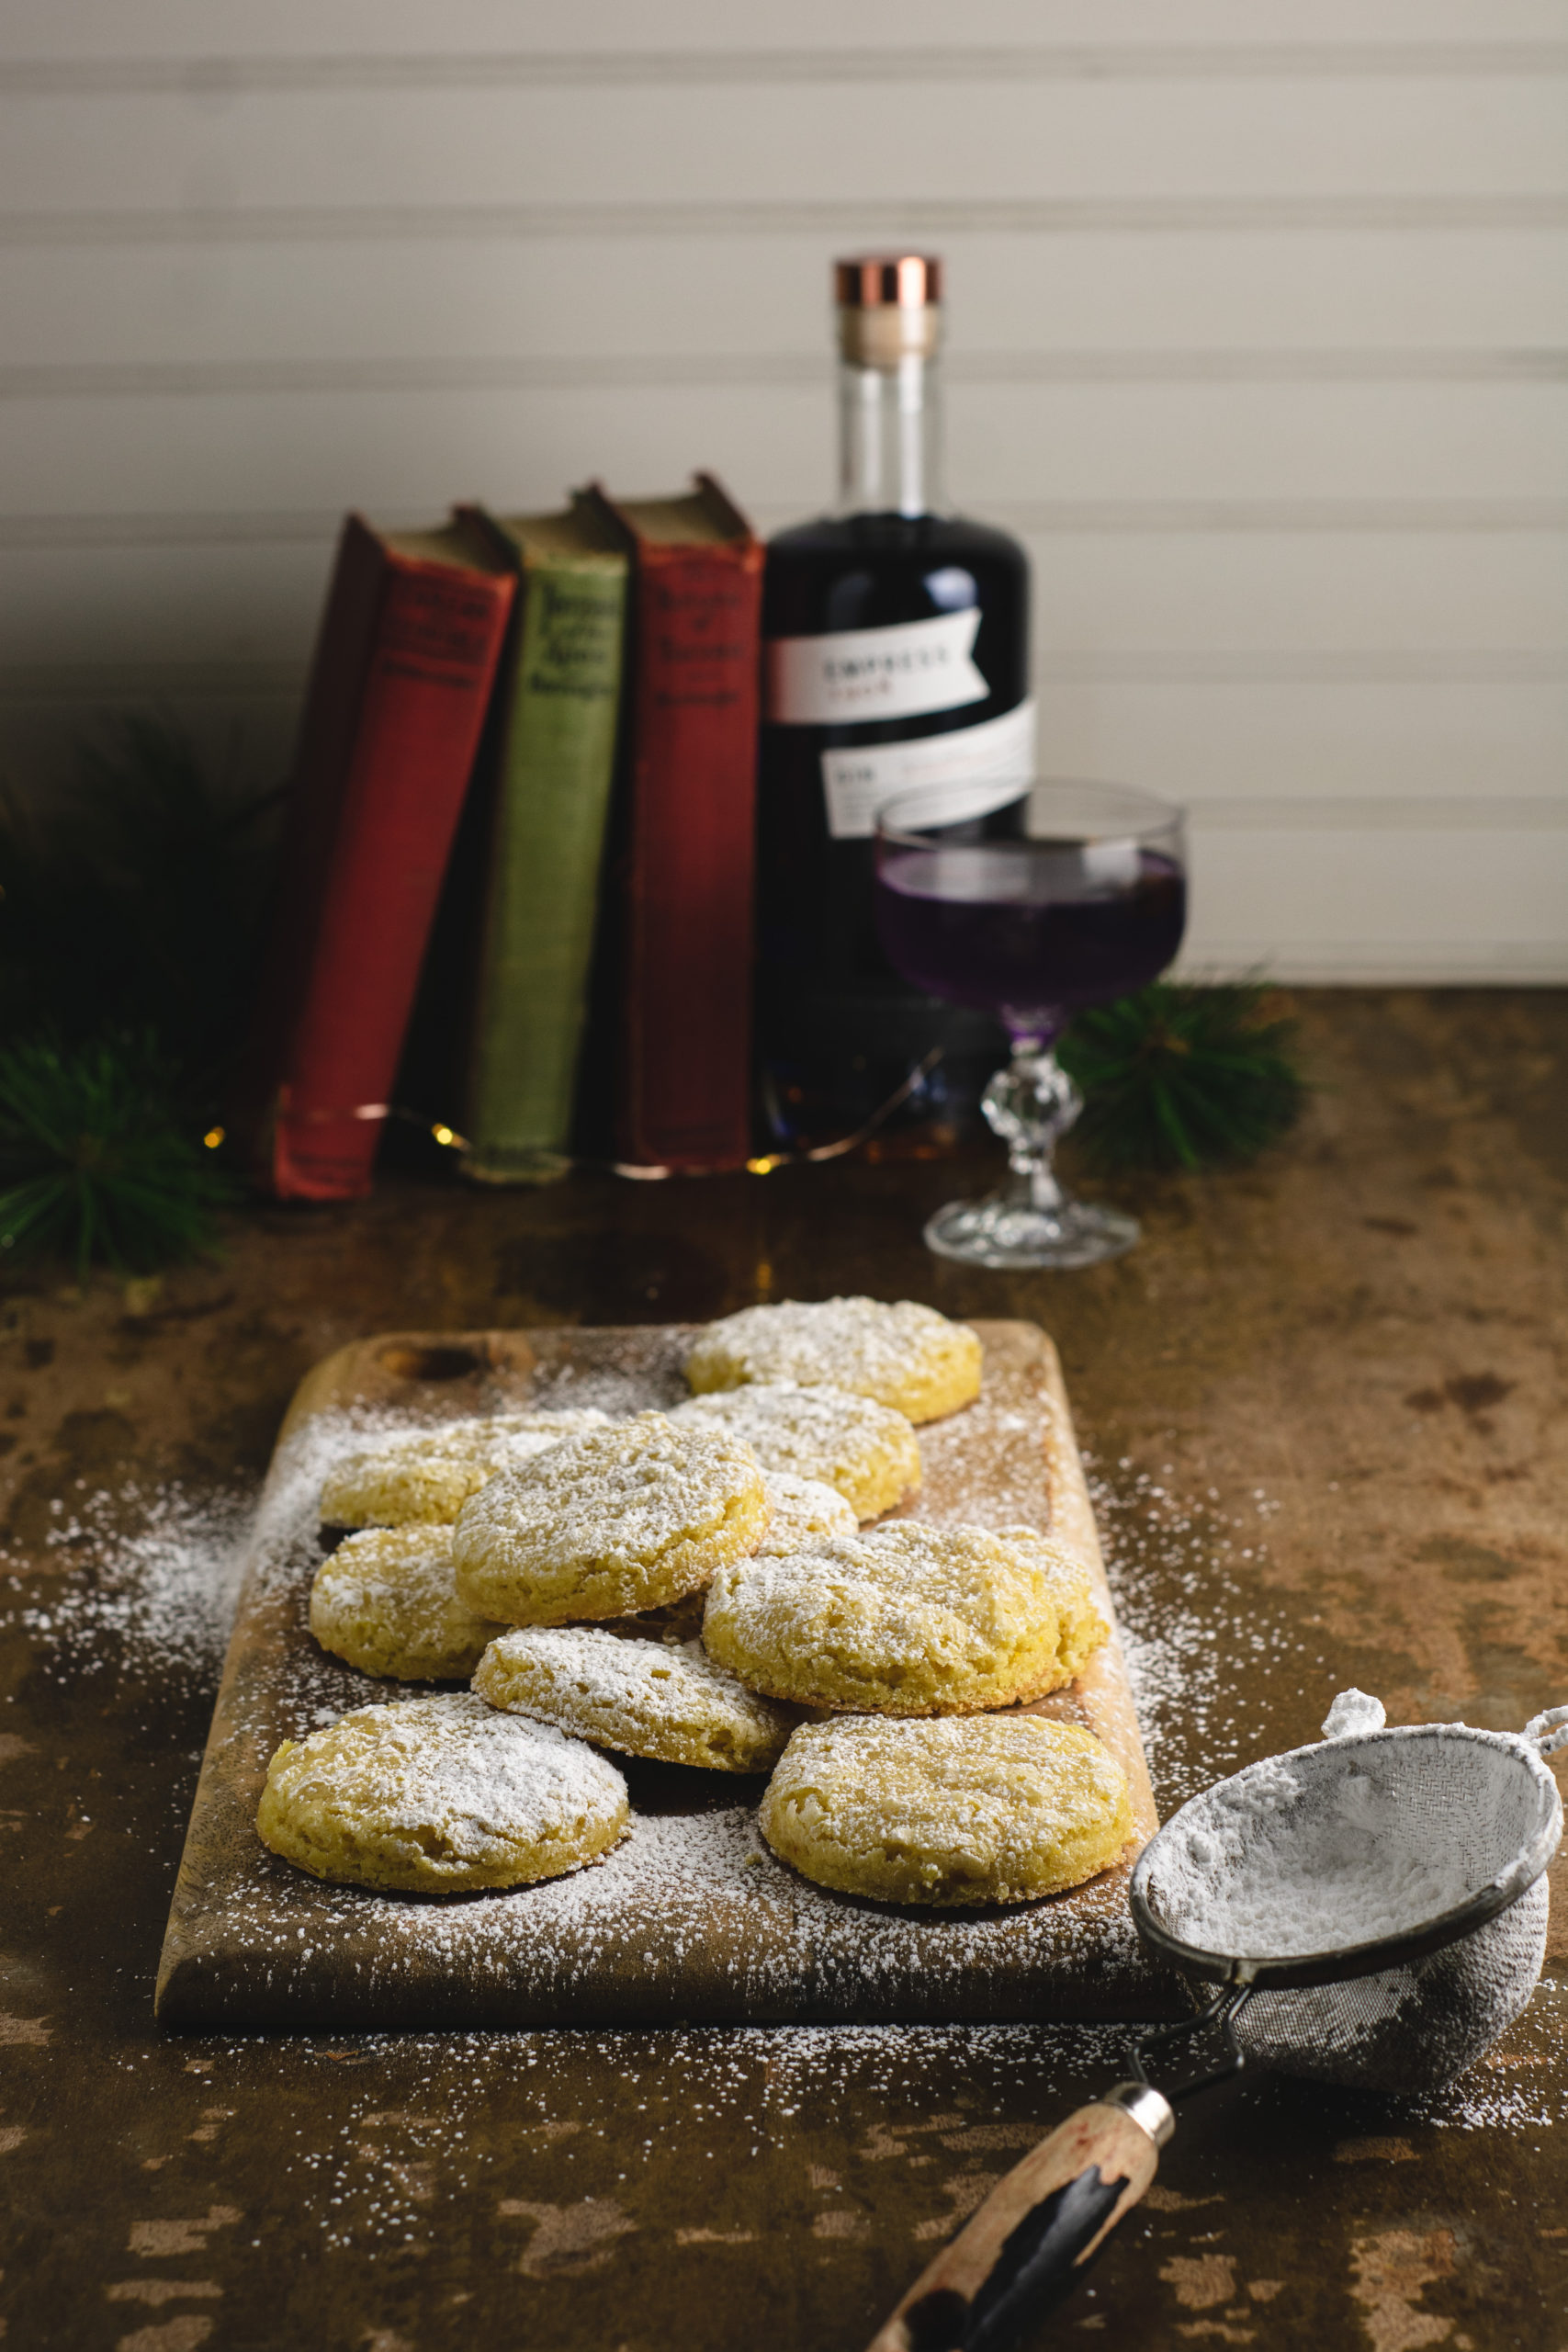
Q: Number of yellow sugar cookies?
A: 10